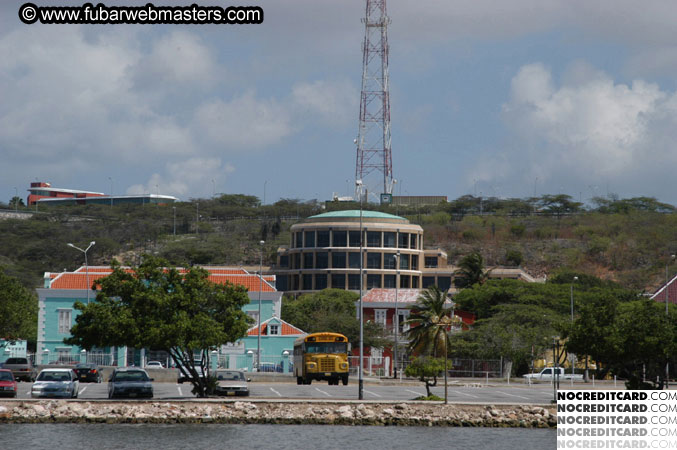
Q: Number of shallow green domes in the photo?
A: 1